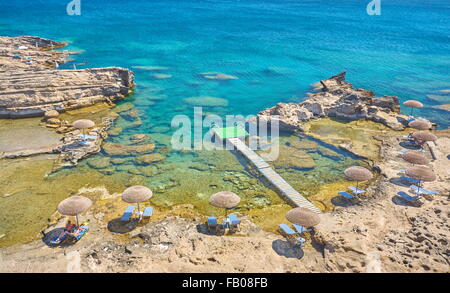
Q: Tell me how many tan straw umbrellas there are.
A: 11